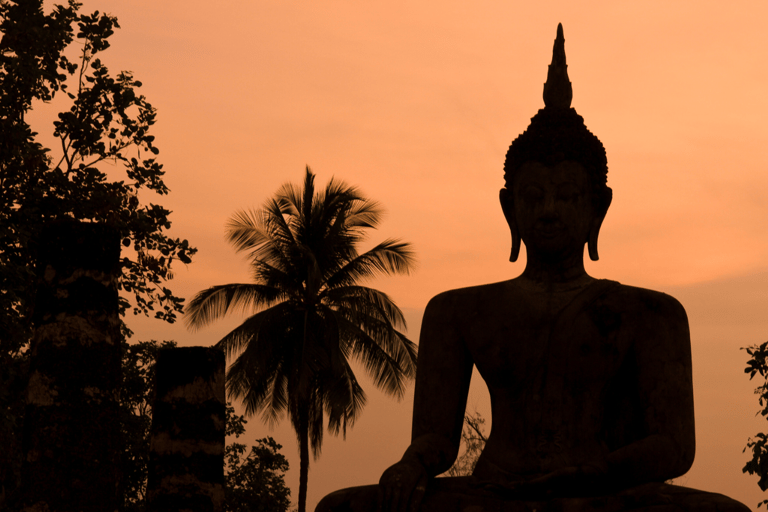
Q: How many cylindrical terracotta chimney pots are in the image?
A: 0